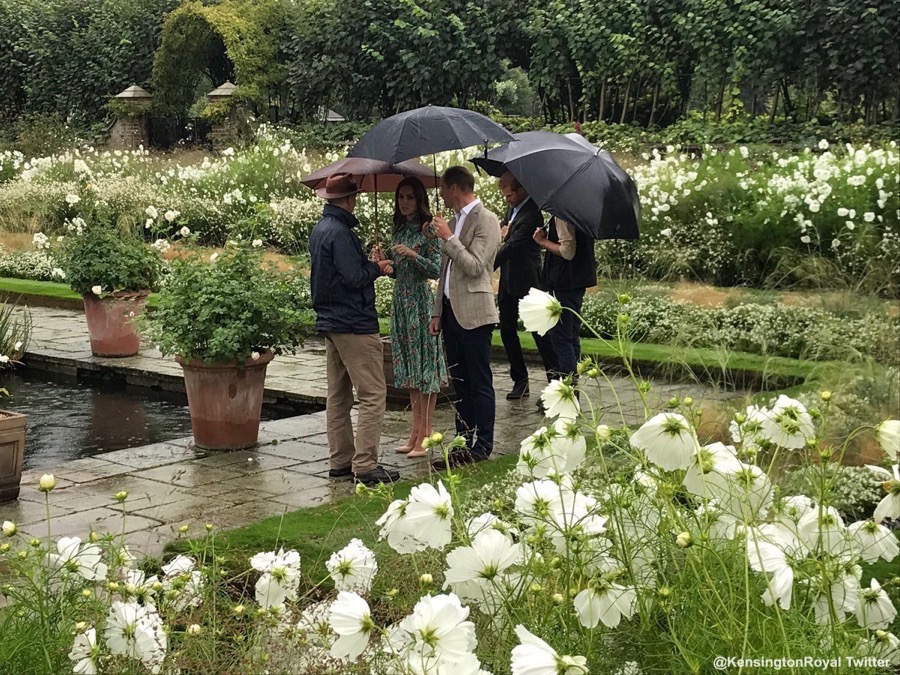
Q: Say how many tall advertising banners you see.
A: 0